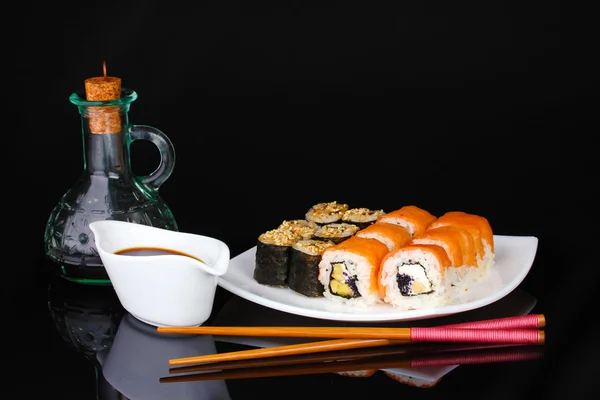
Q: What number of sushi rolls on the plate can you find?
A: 12